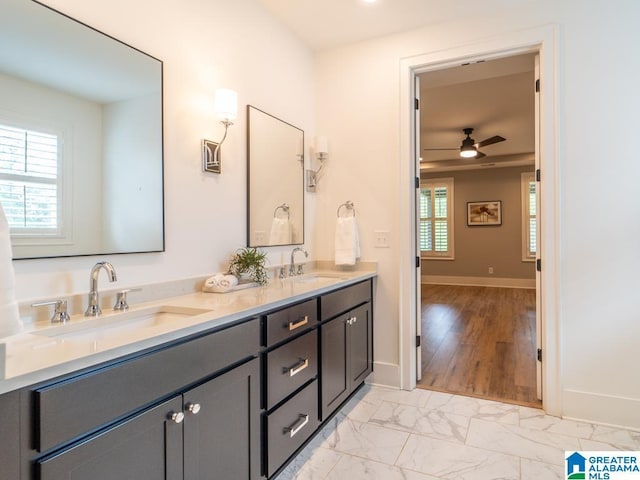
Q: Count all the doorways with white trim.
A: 1